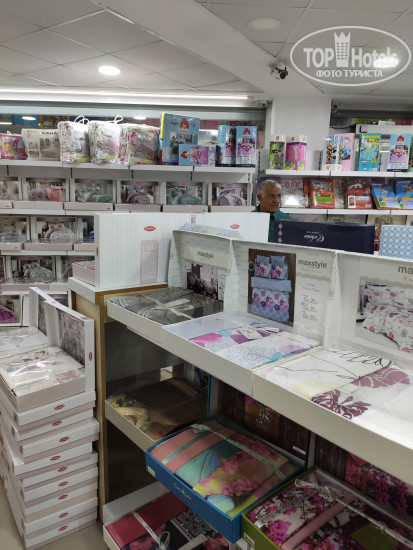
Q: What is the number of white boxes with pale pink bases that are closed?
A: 9